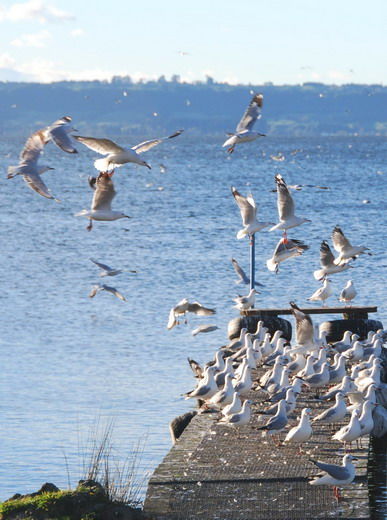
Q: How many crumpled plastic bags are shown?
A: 0